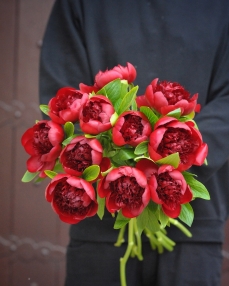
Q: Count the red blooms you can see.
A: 11